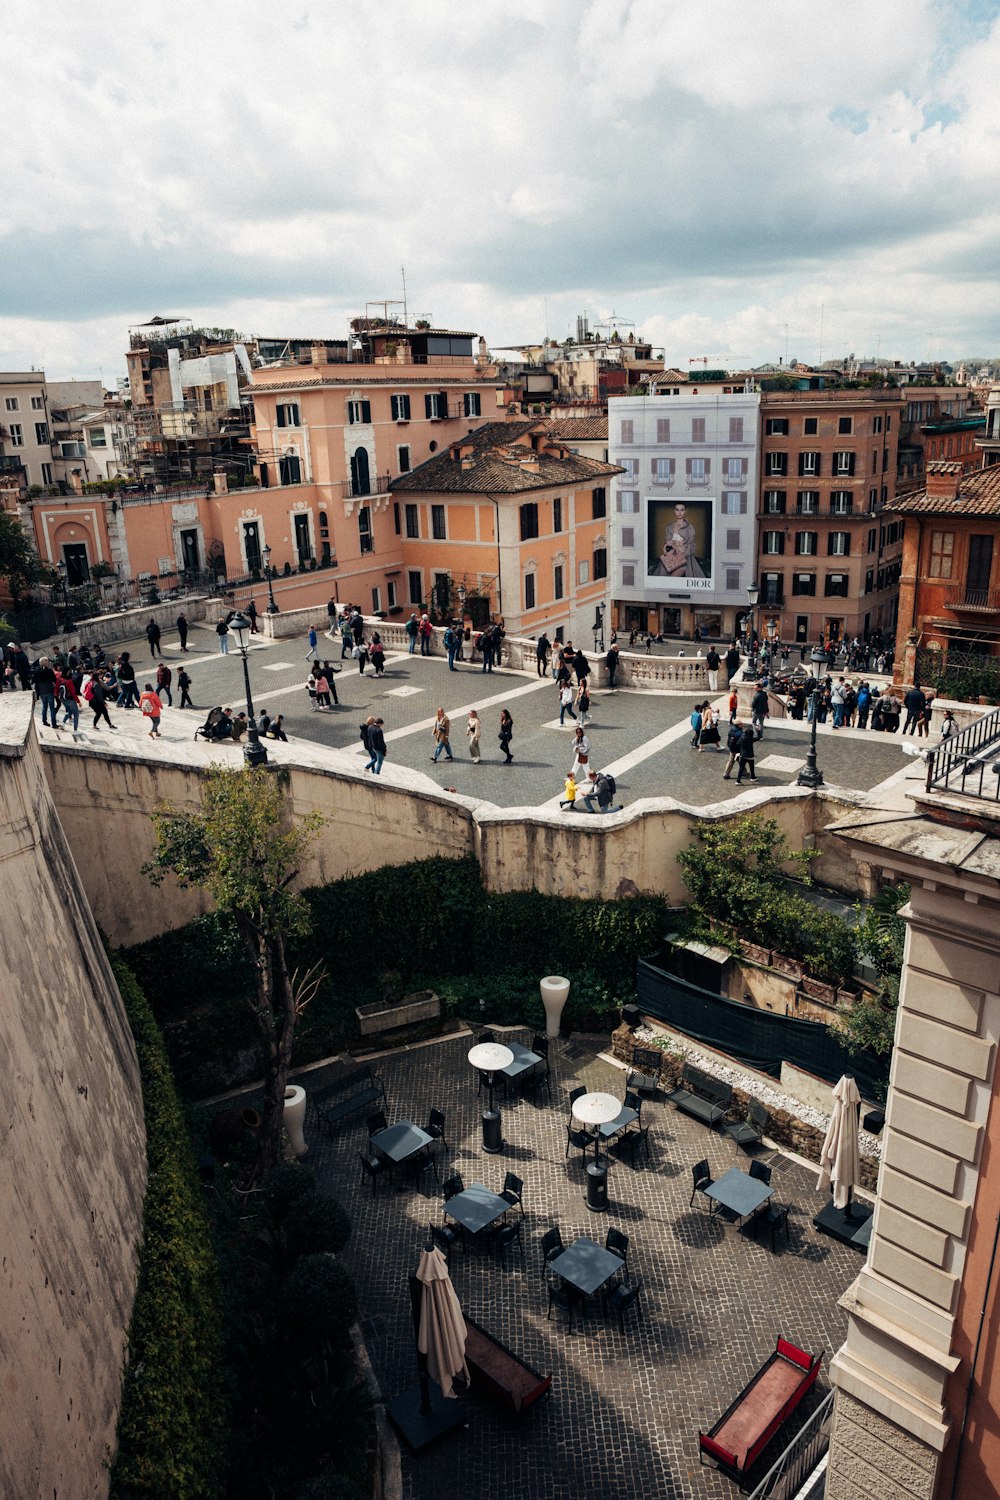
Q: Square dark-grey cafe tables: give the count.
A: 6